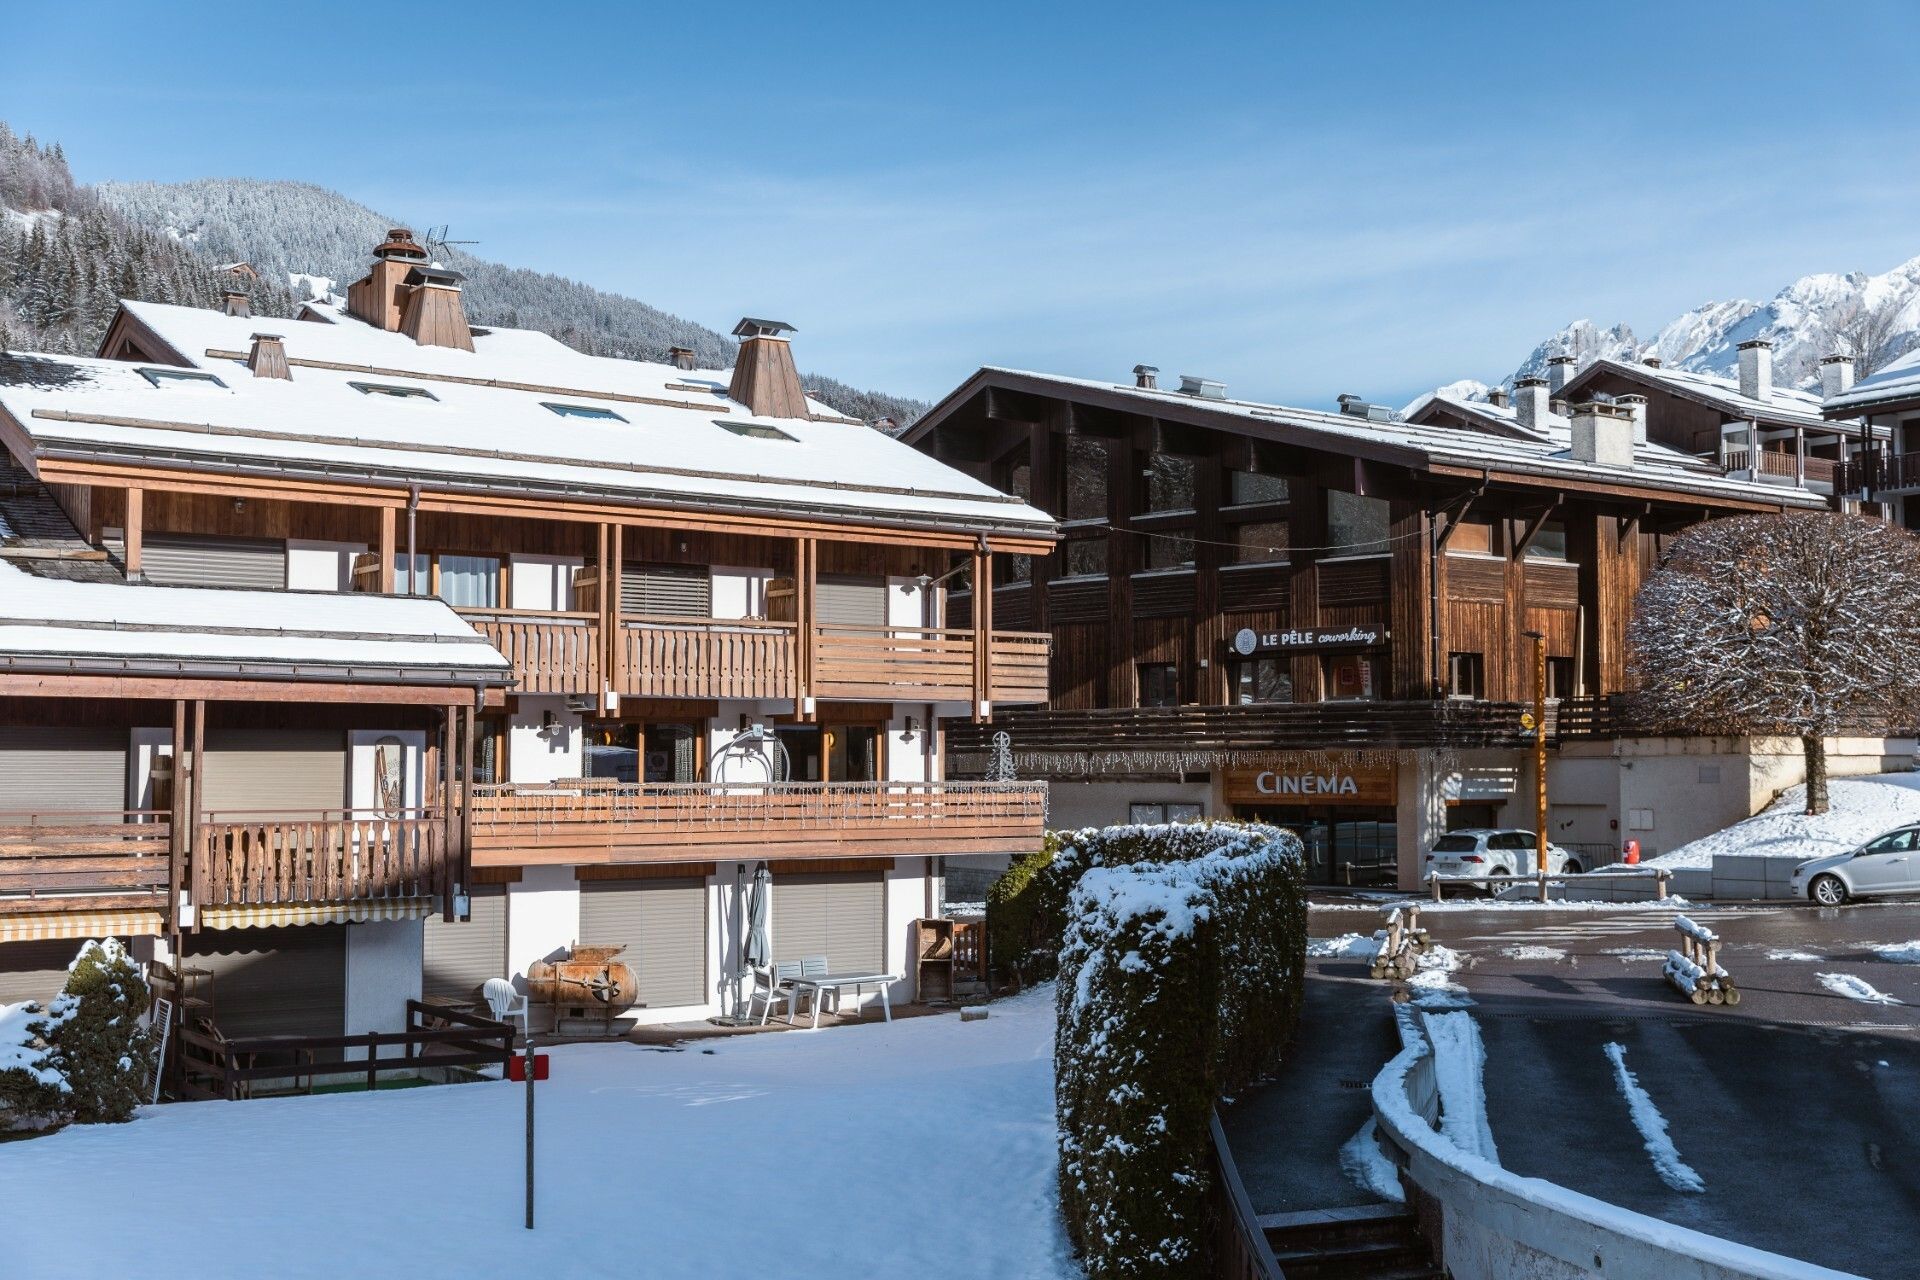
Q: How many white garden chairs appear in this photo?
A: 4